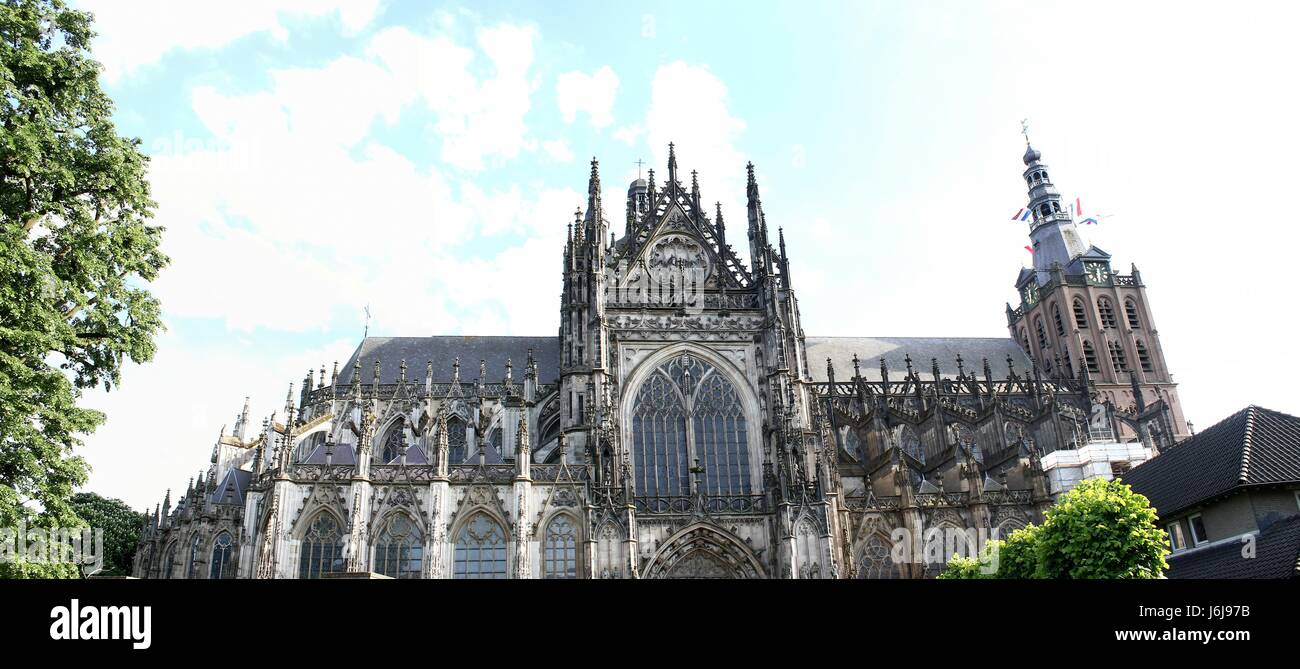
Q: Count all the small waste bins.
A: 0